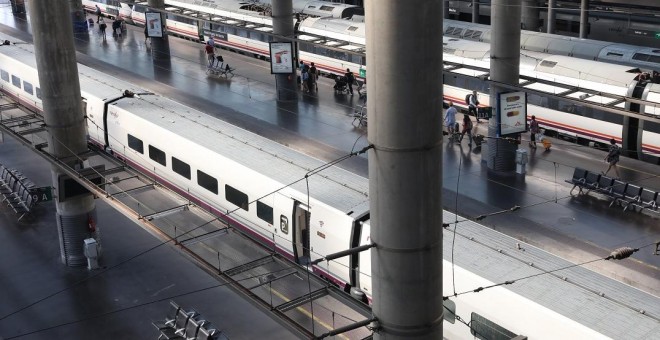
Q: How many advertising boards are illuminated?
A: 3